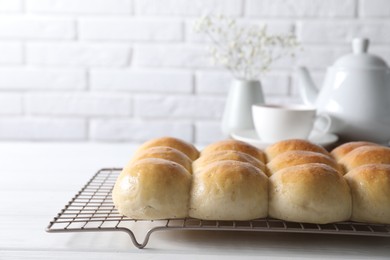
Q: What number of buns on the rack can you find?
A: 12